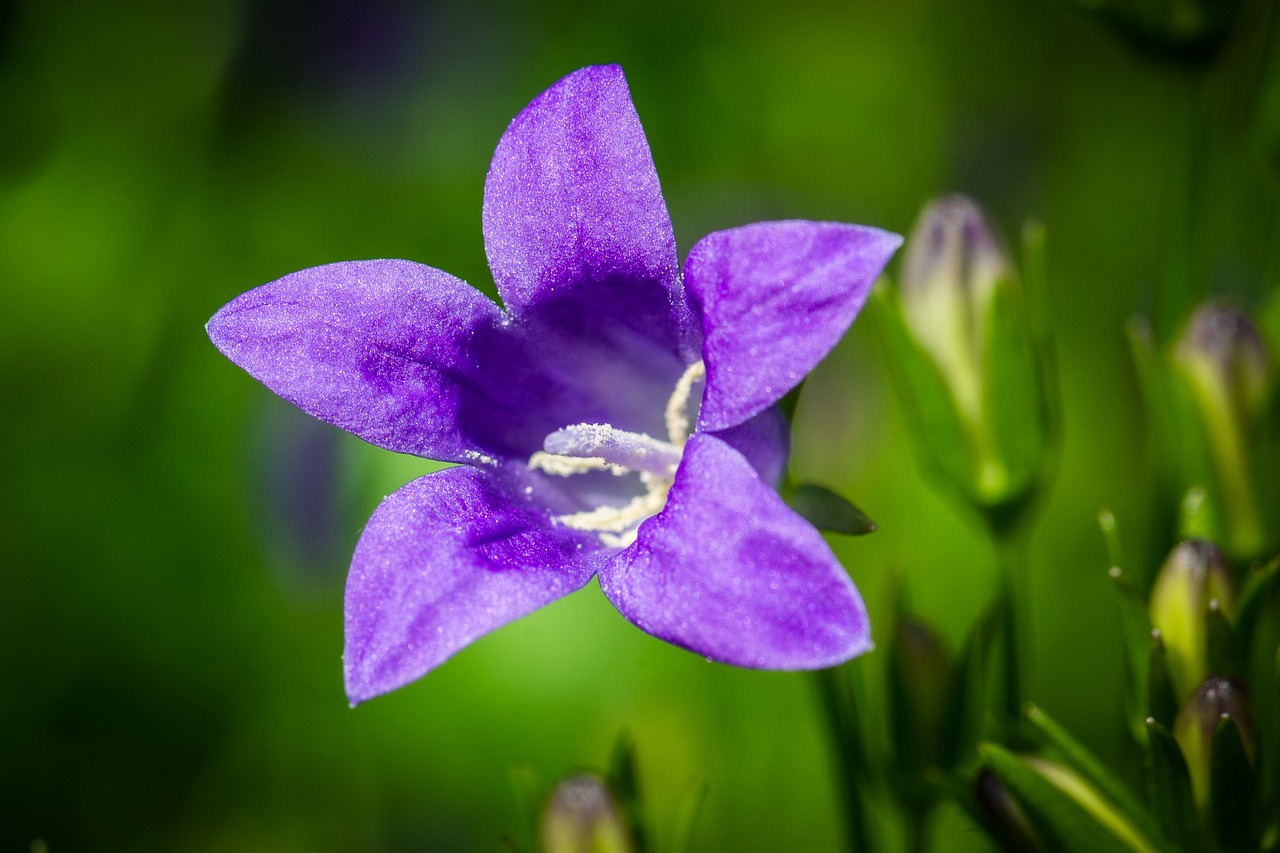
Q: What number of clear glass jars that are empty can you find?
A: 0